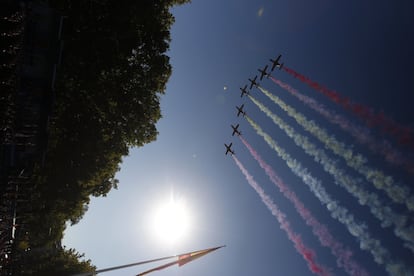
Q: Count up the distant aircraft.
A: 7